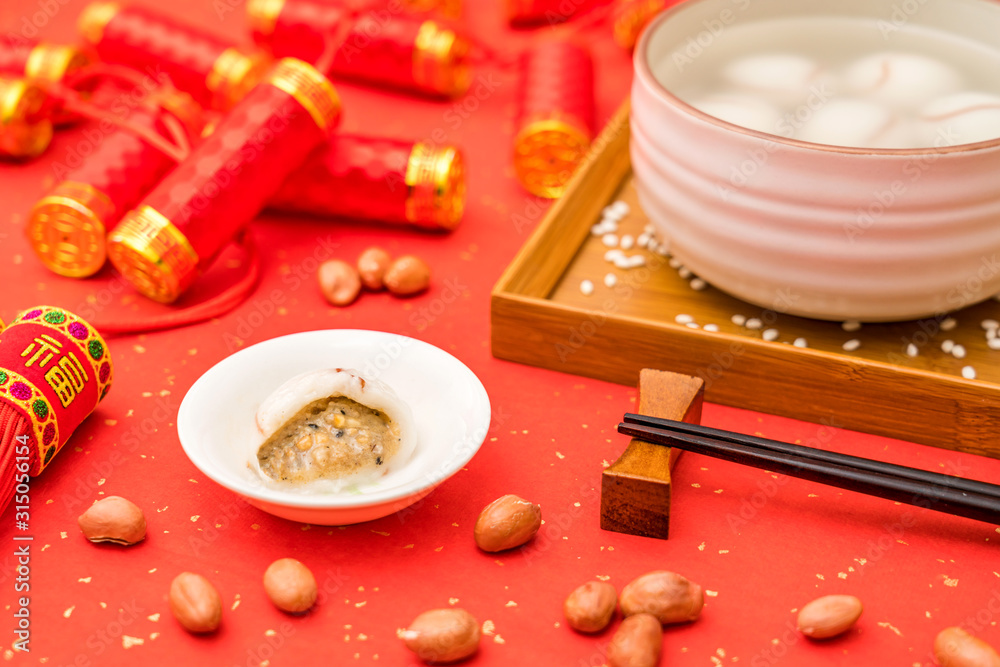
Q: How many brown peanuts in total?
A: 13